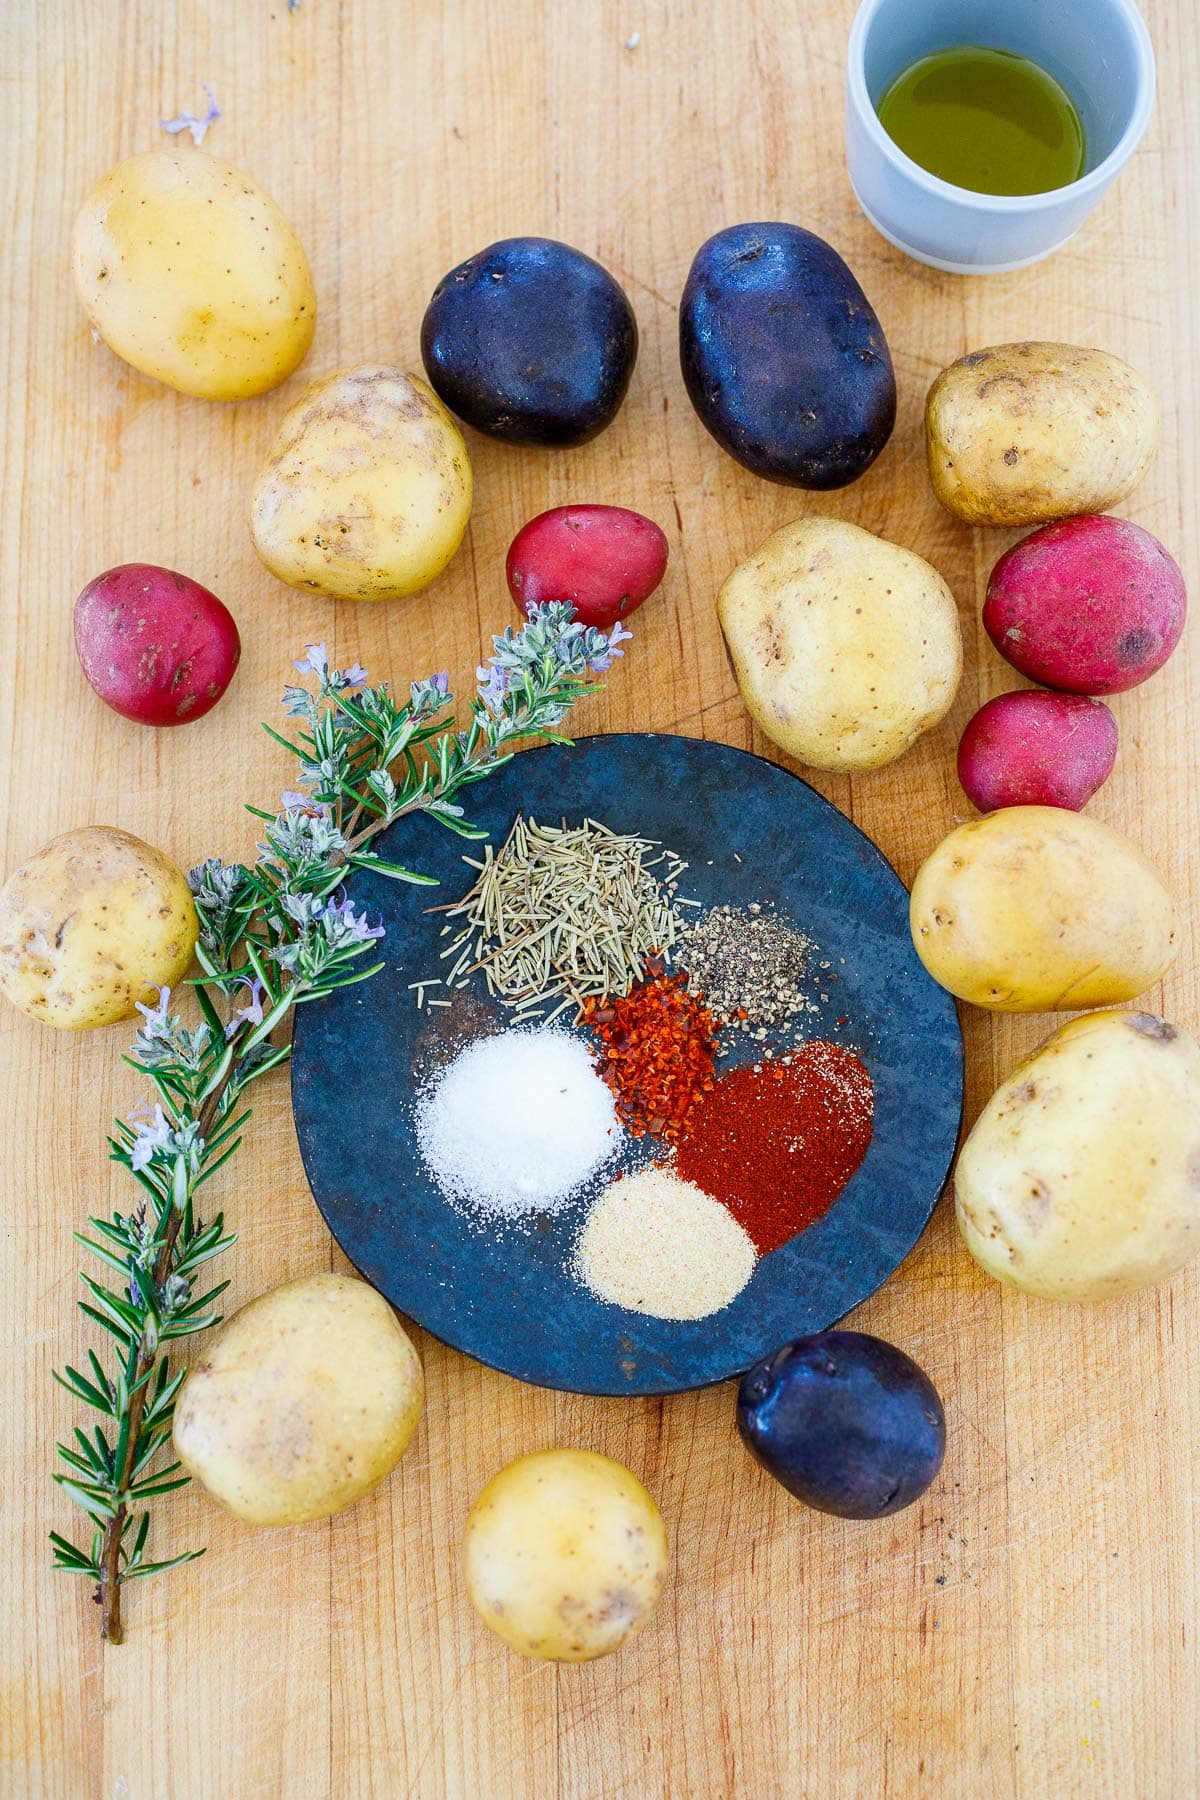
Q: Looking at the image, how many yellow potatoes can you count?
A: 9